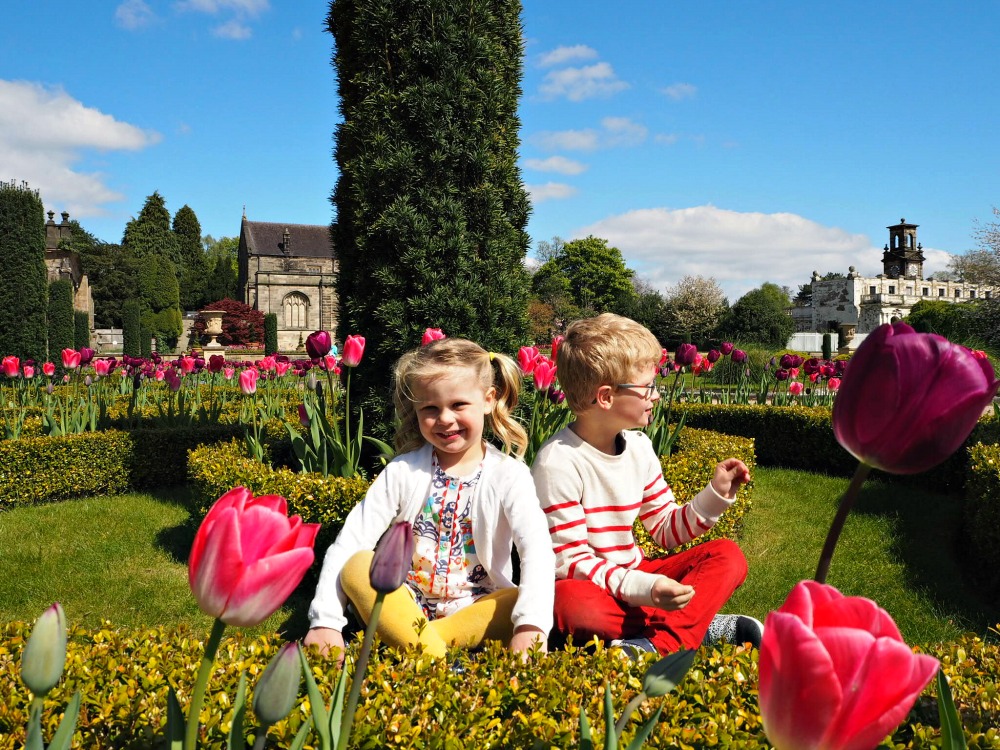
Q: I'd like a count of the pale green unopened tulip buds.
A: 3